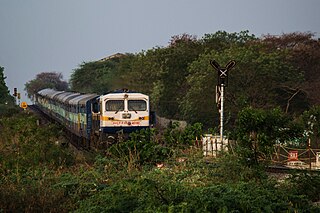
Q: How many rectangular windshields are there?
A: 2